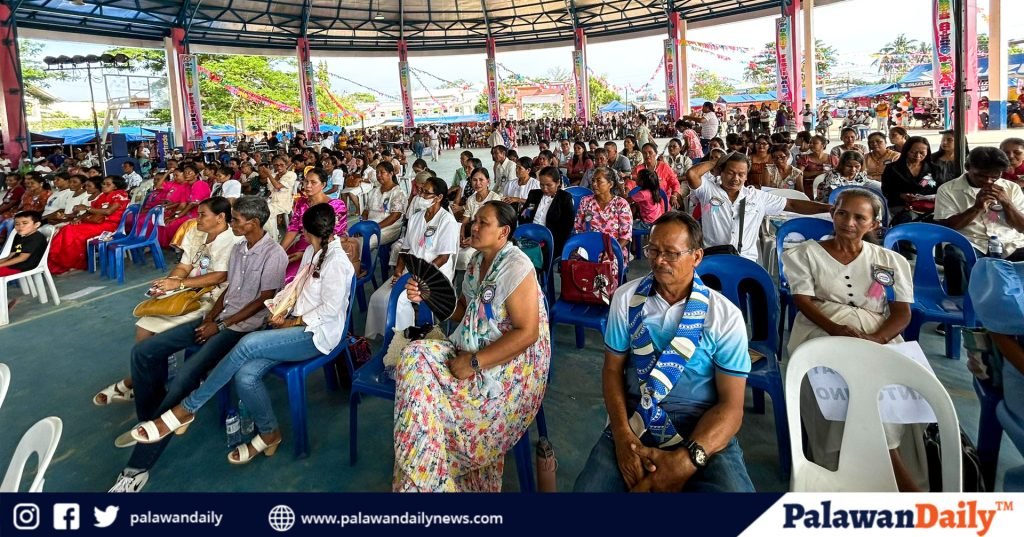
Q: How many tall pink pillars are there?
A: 9